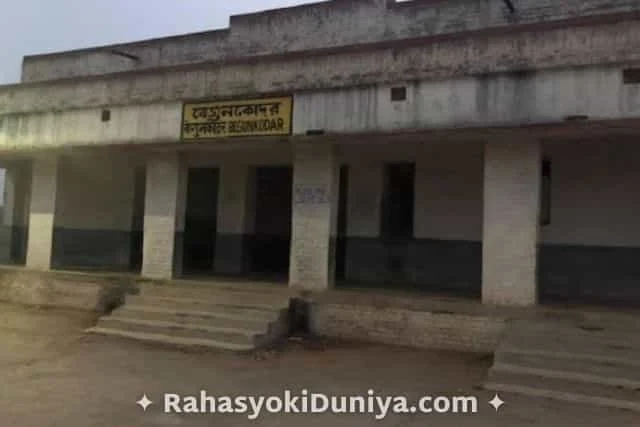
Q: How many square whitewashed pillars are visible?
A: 4